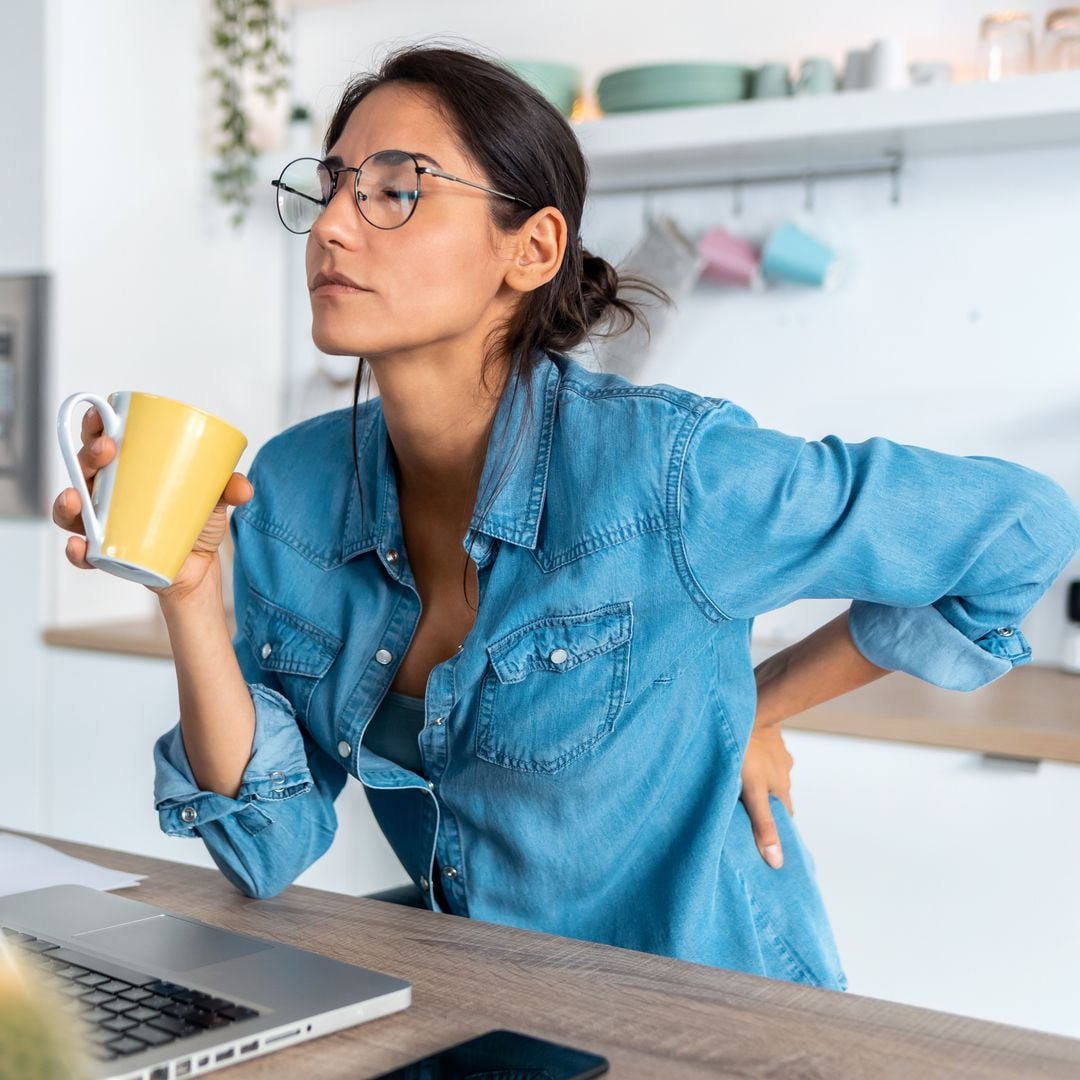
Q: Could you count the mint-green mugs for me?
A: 2